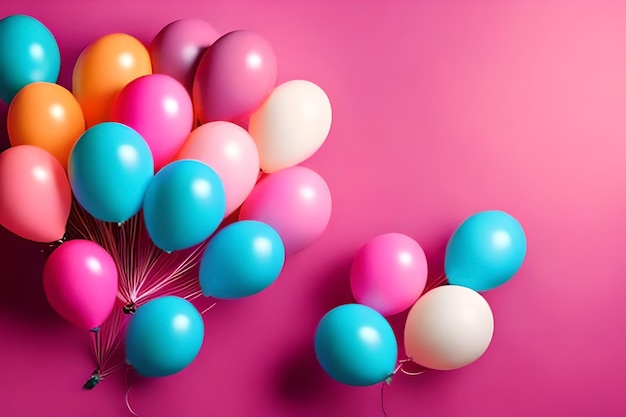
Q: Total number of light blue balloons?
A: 7